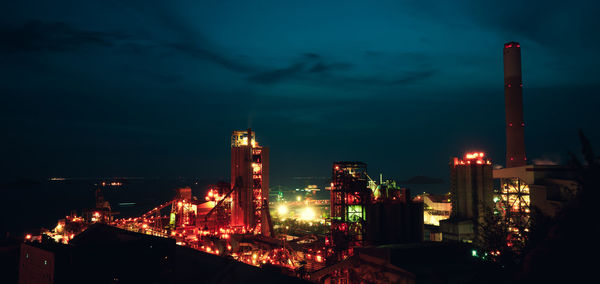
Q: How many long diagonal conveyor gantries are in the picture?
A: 2